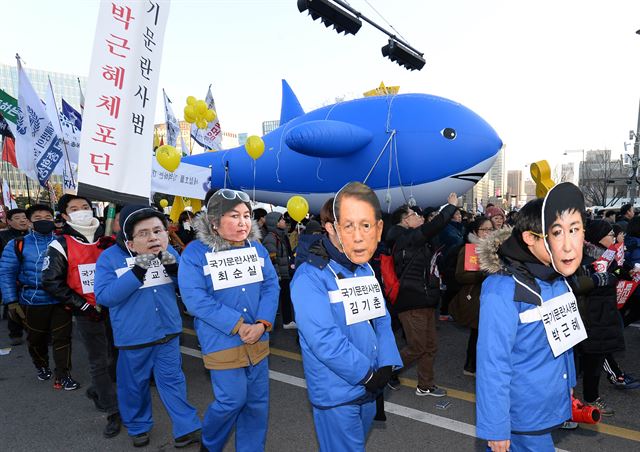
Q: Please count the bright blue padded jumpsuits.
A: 4